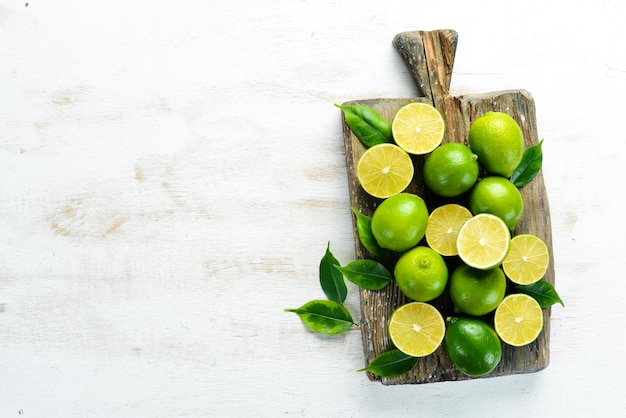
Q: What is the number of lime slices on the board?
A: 7